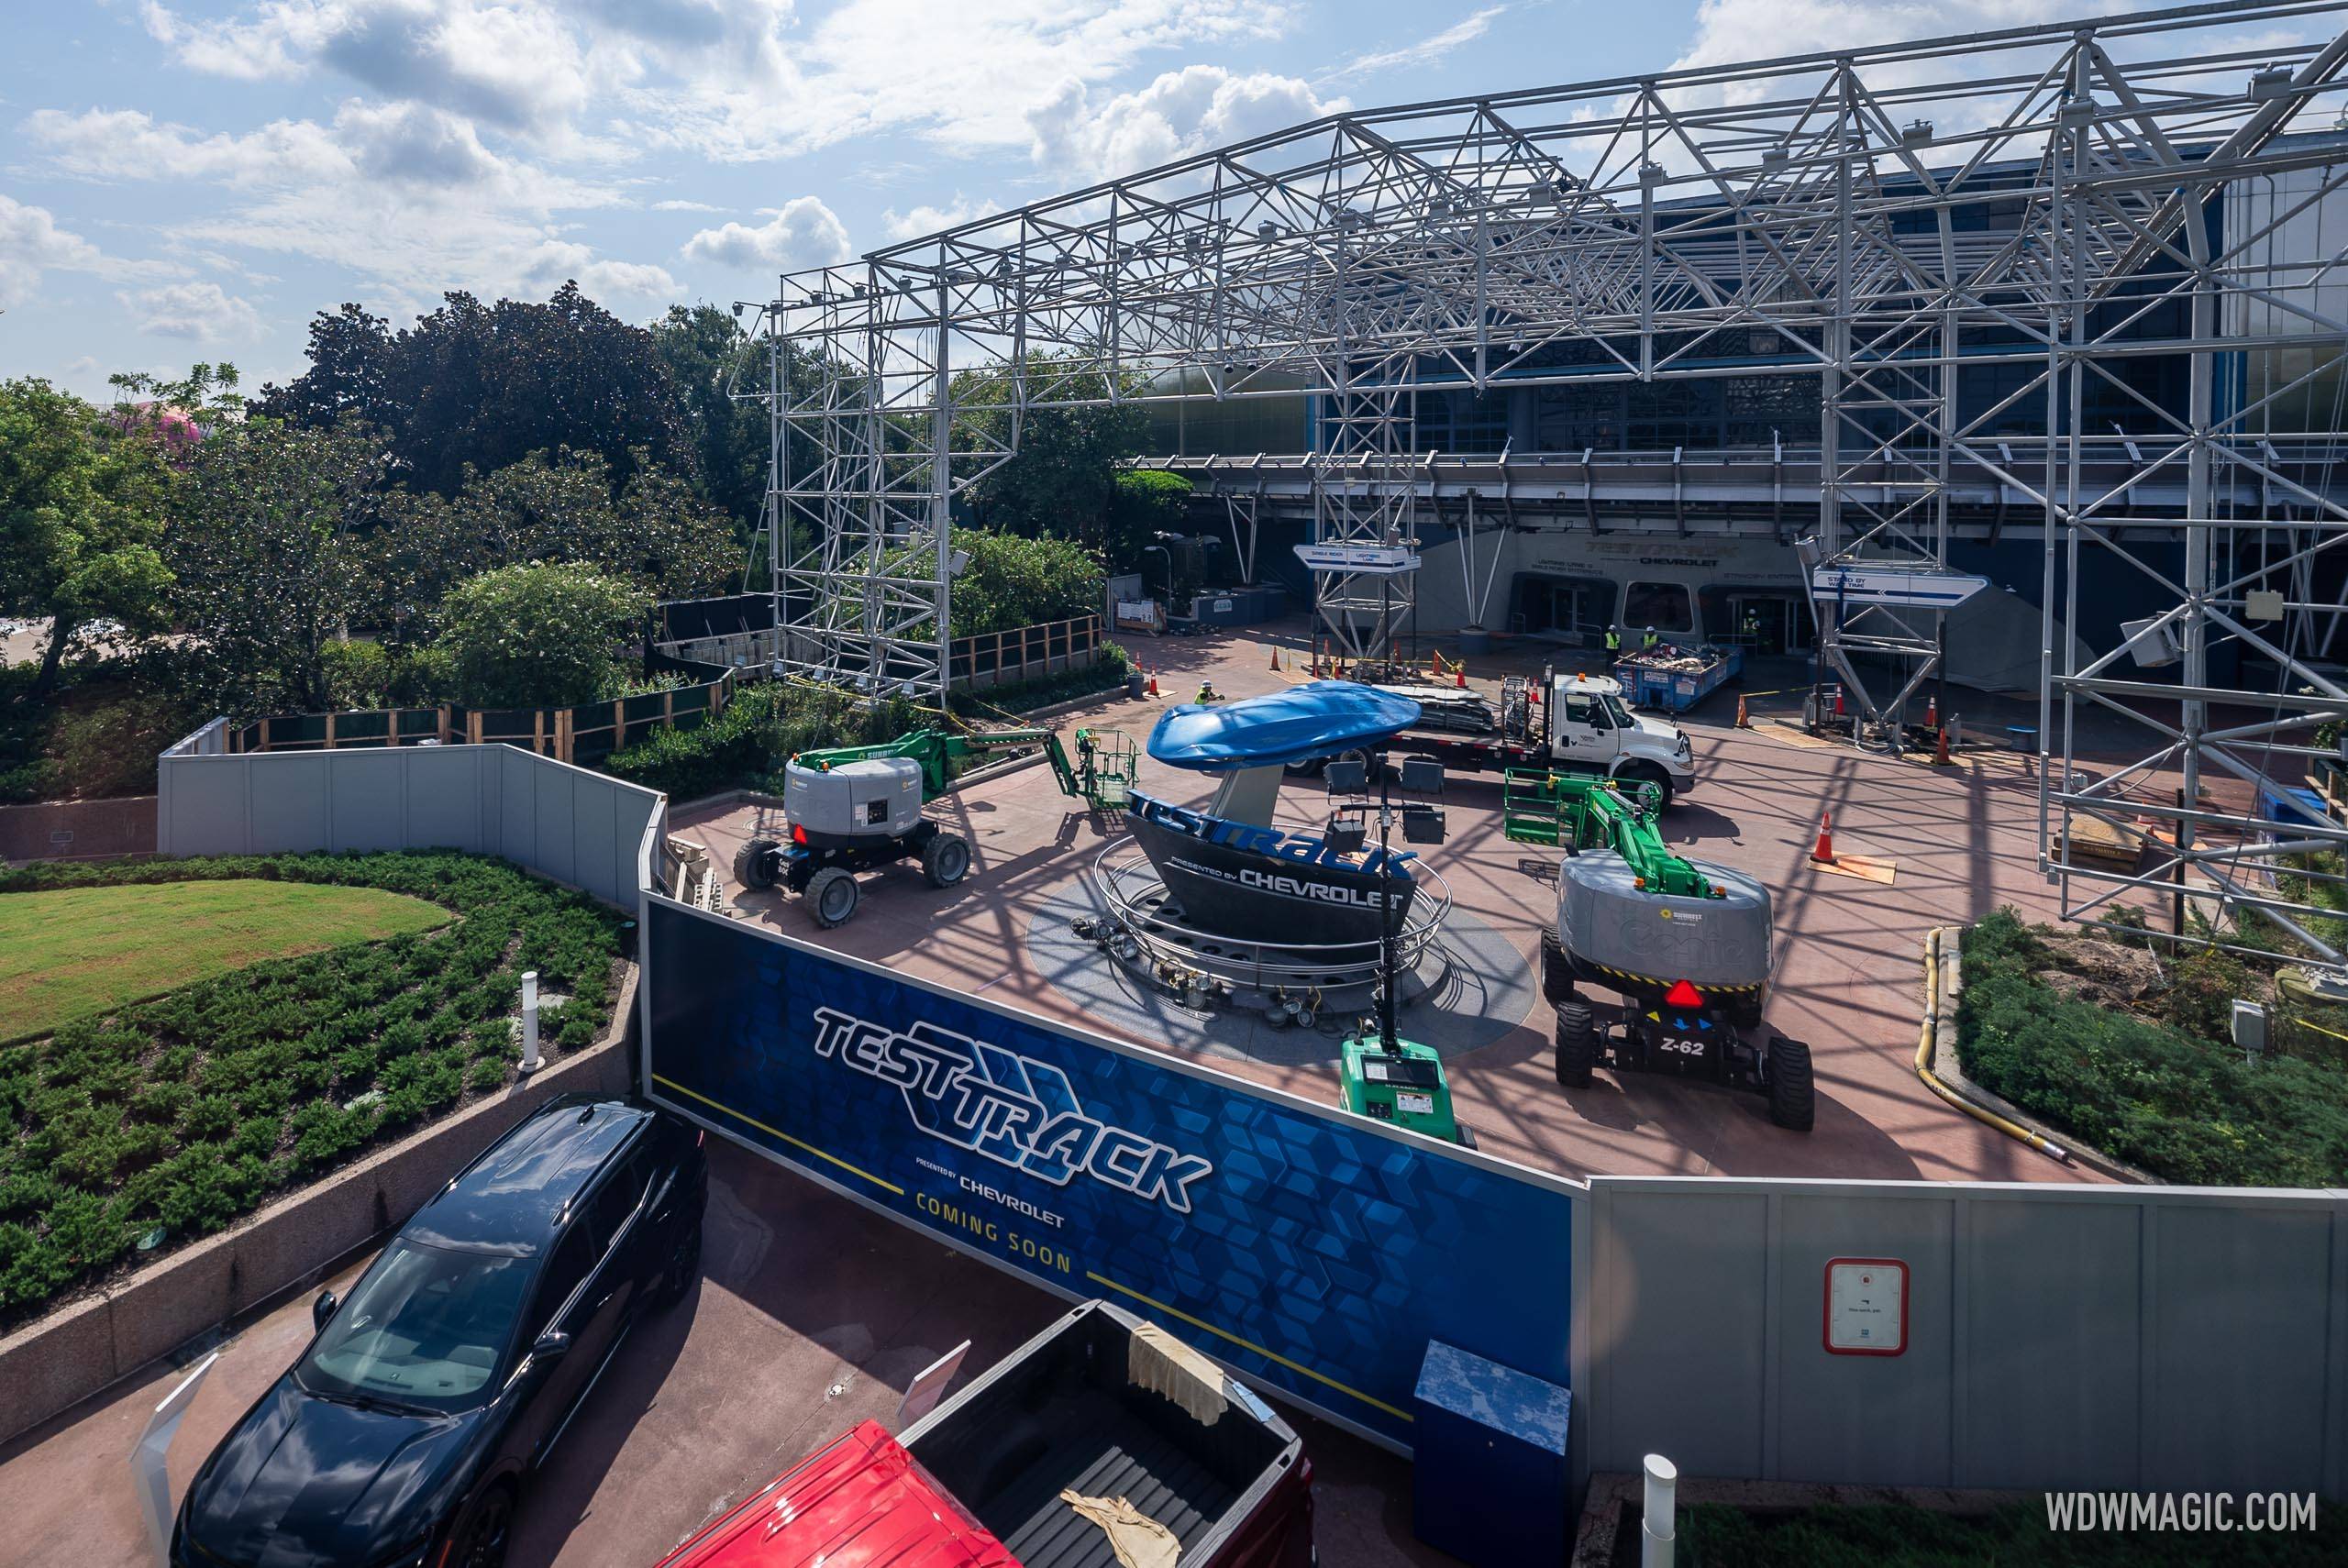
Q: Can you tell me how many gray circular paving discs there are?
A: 1